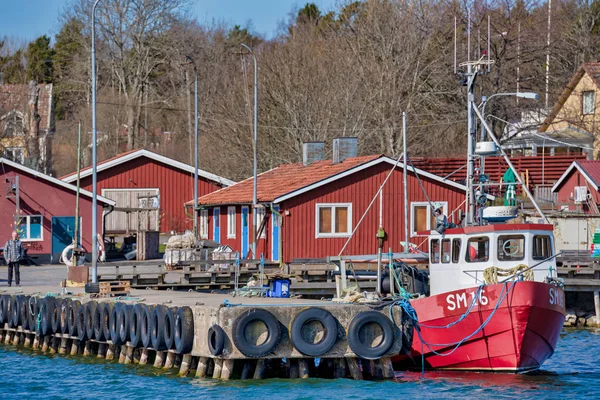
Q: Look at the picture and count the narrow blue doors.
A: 3